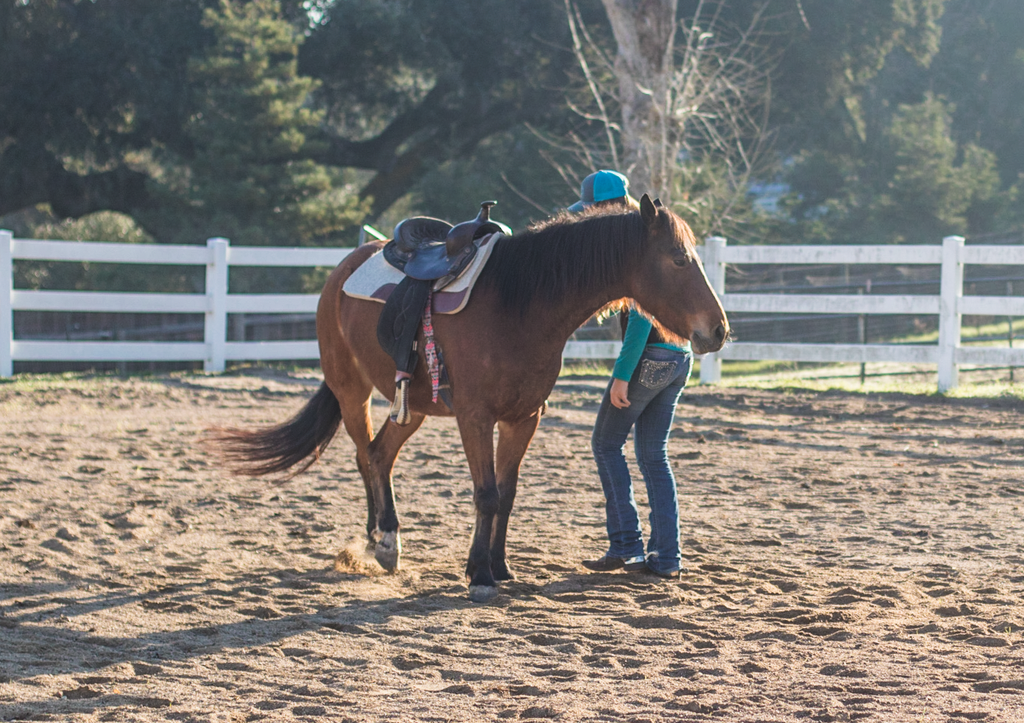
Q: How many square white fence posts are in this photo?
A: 4